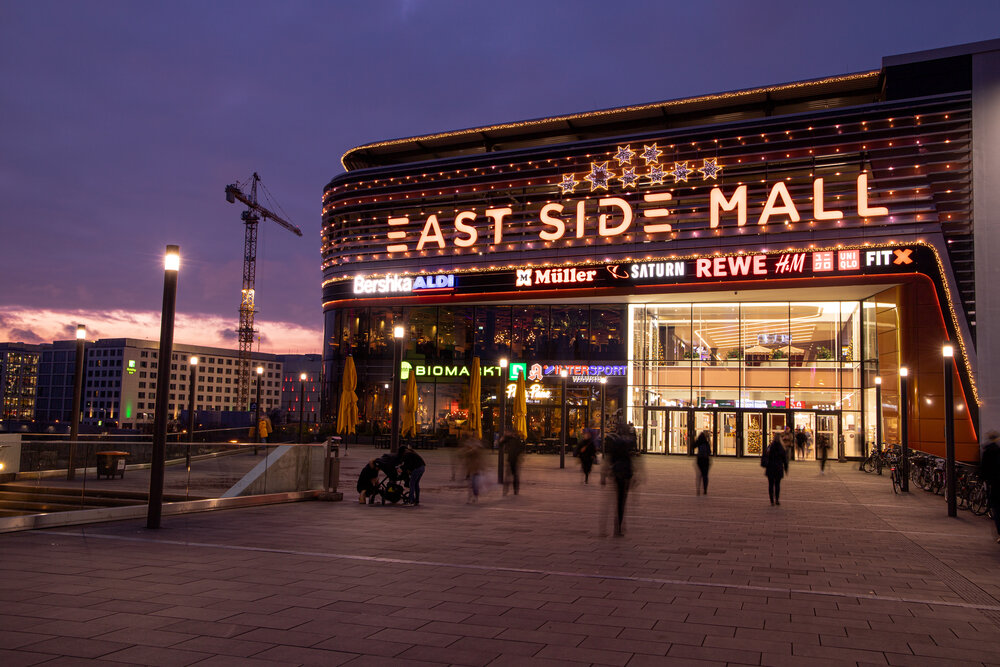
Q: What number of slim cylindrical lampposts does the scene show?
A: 12